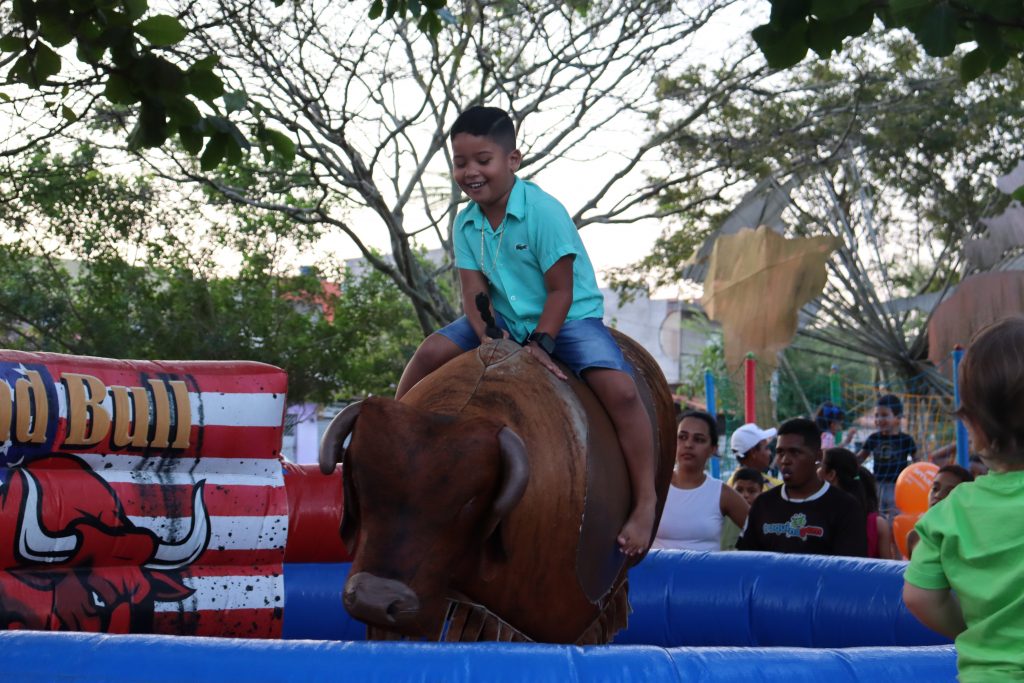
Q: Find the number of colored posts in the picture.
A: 4